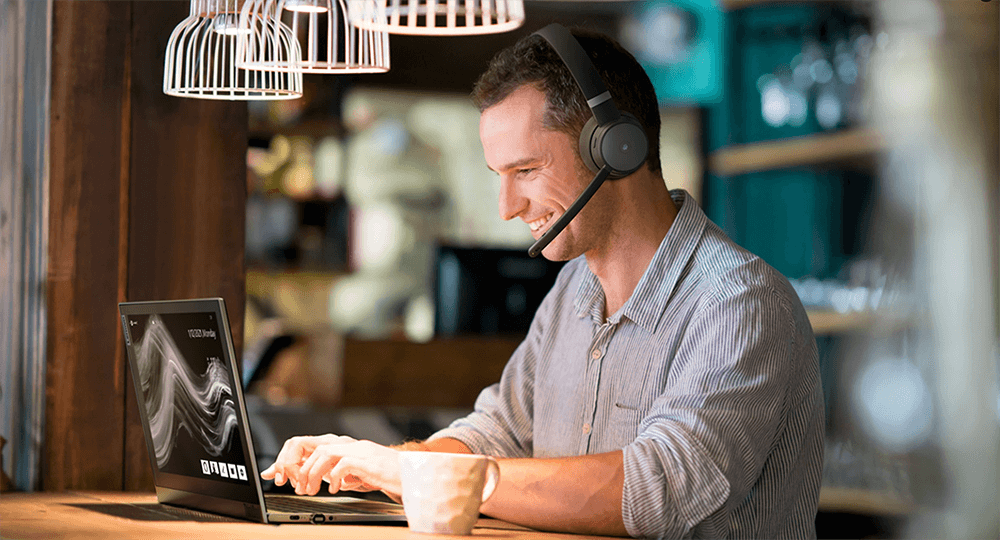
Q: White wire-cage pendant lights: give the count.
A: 3